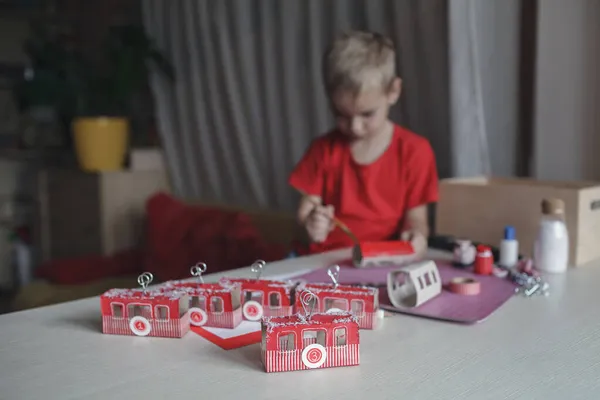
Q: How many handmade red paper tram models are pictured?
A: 5